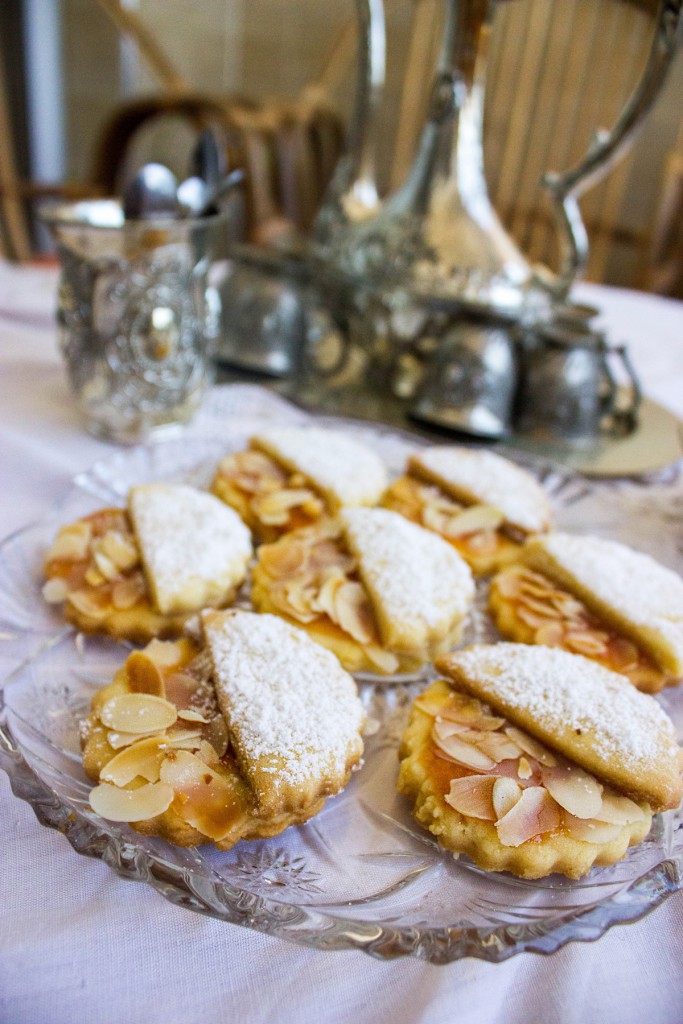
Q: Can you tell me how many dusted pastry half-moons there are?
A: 7